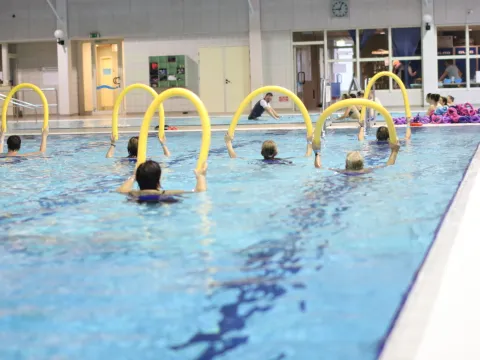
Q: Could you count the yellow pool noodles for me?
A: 6